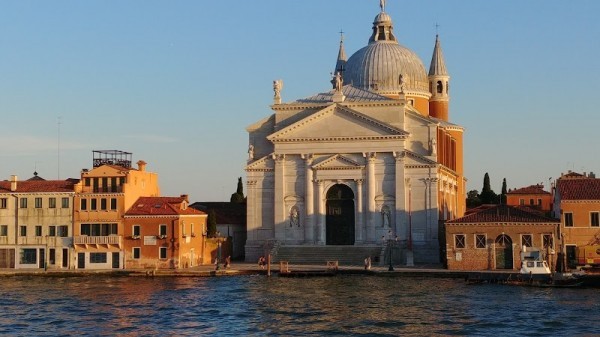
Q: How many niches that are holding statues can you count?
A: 2